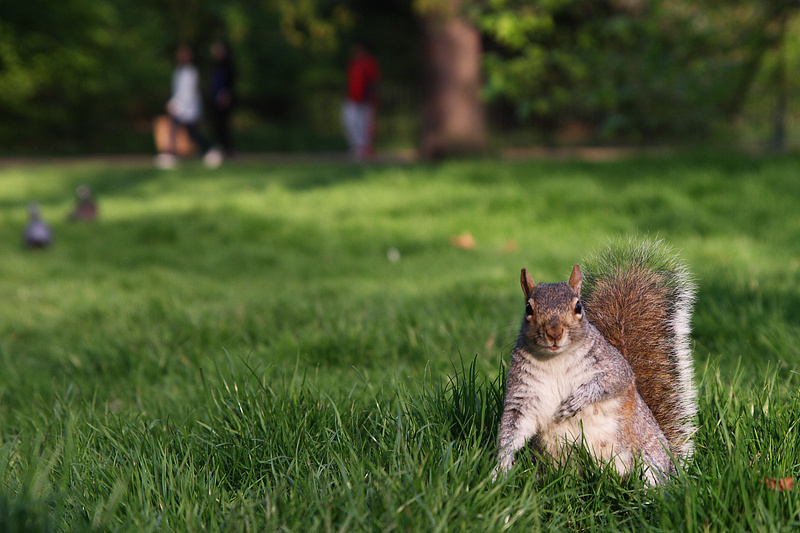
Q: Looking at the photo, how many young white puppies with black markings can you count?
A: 0